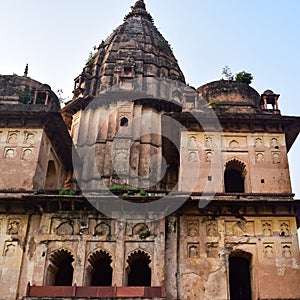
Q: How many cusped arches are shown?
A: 4